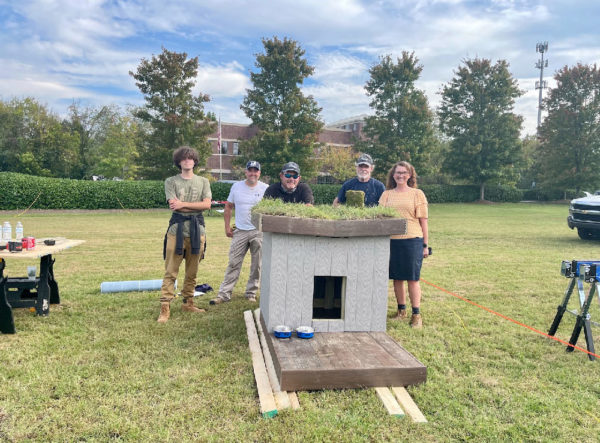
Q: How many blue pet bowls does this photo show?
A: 2